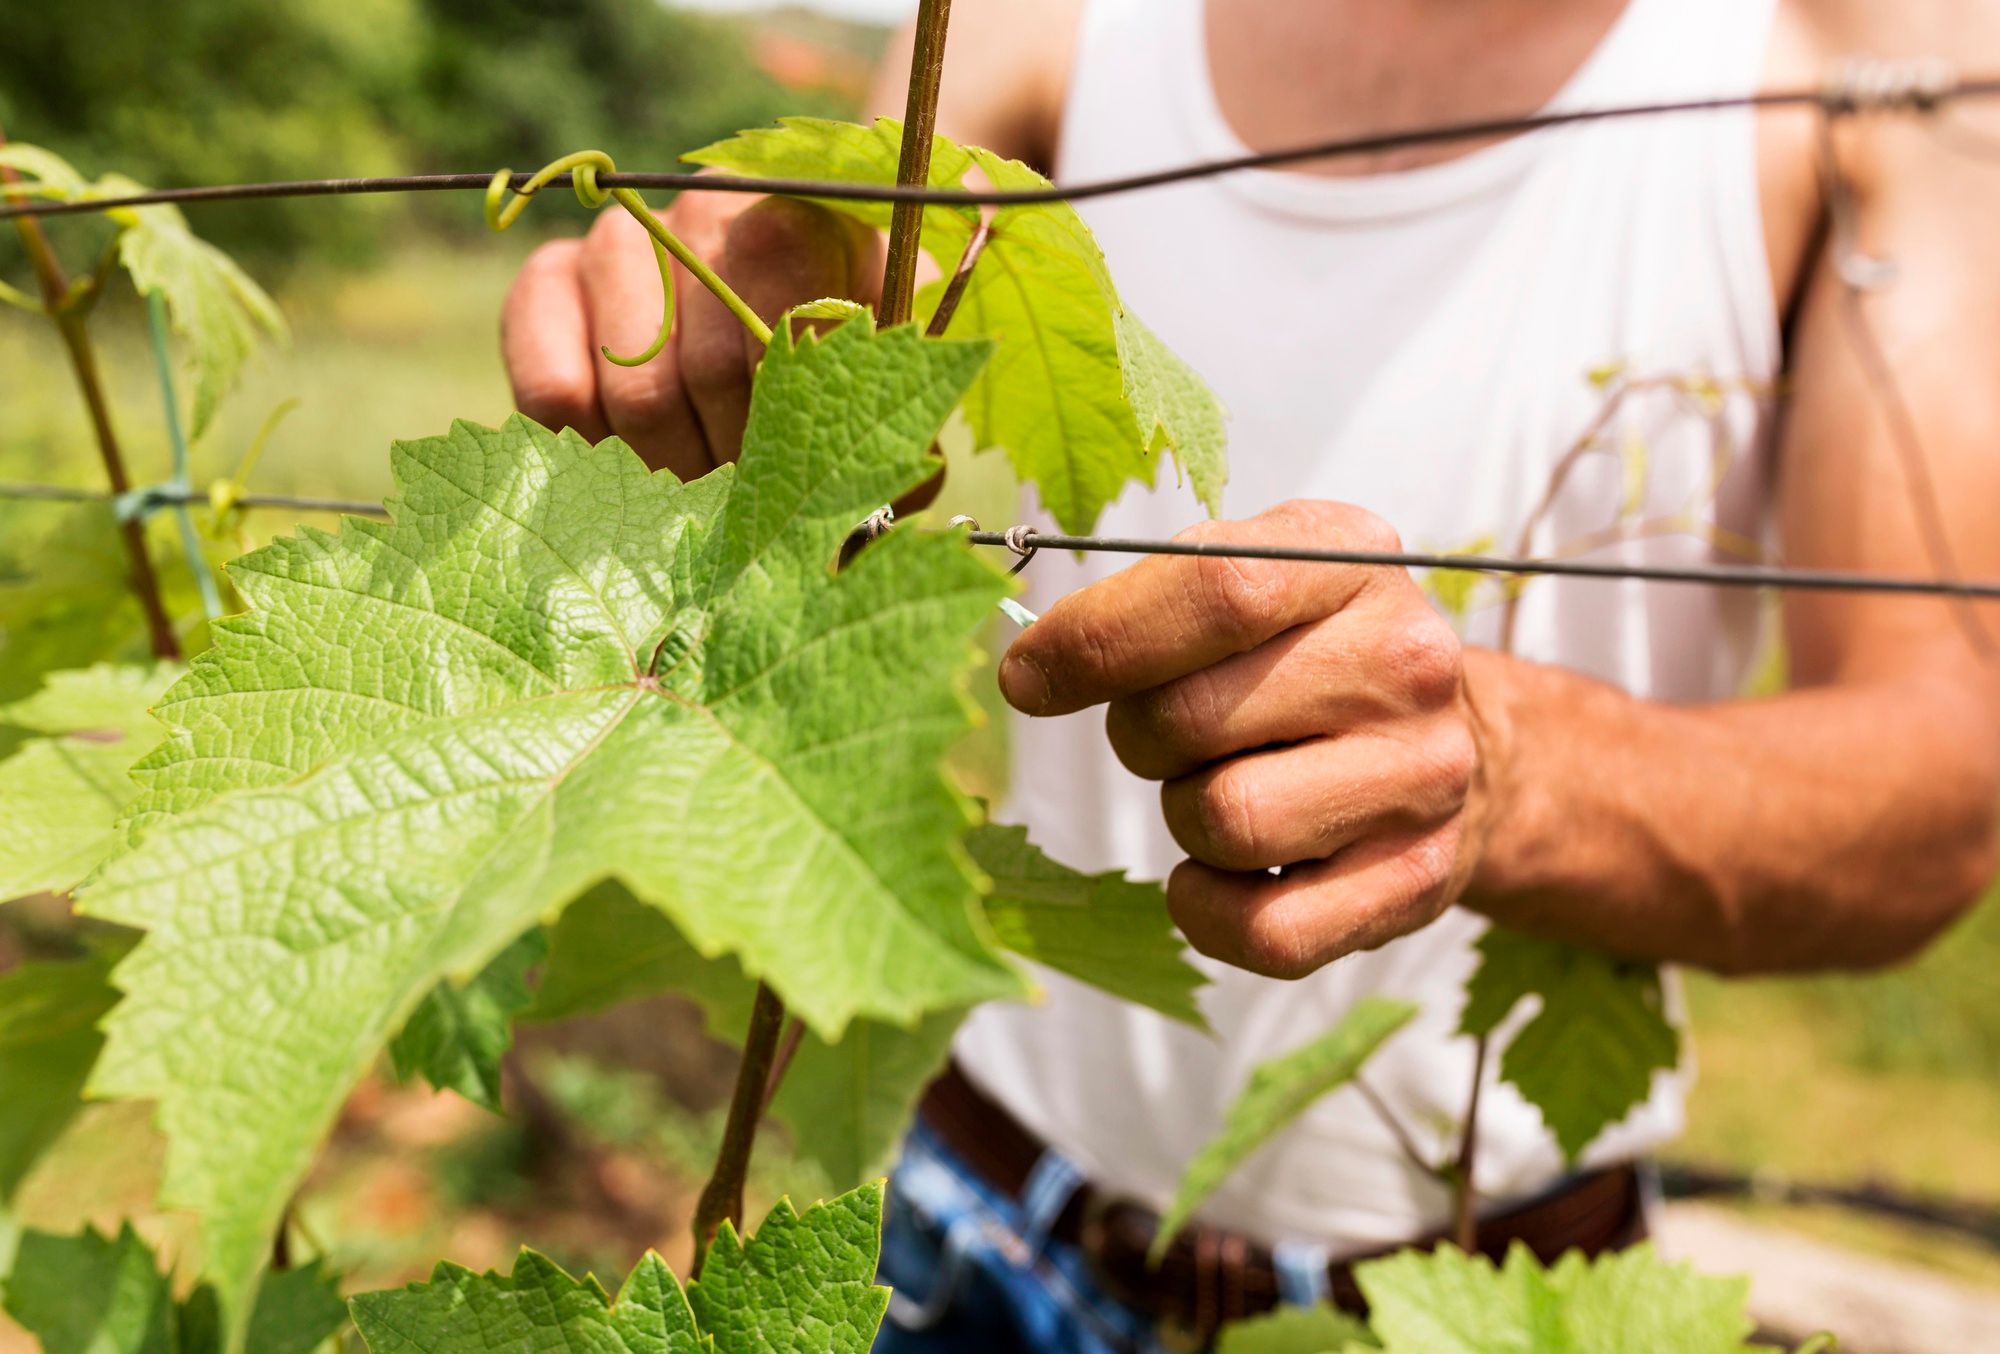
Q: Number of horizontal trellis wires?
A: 2